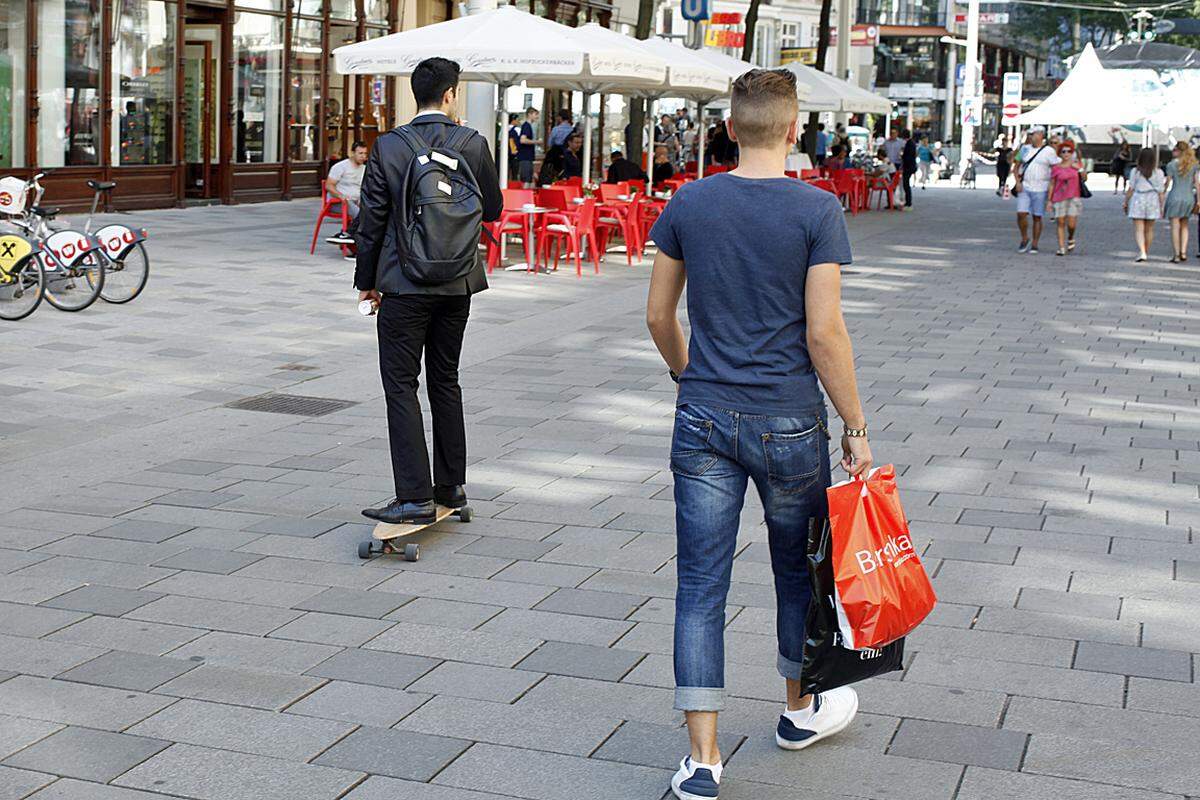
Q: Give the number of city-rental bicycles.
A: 3